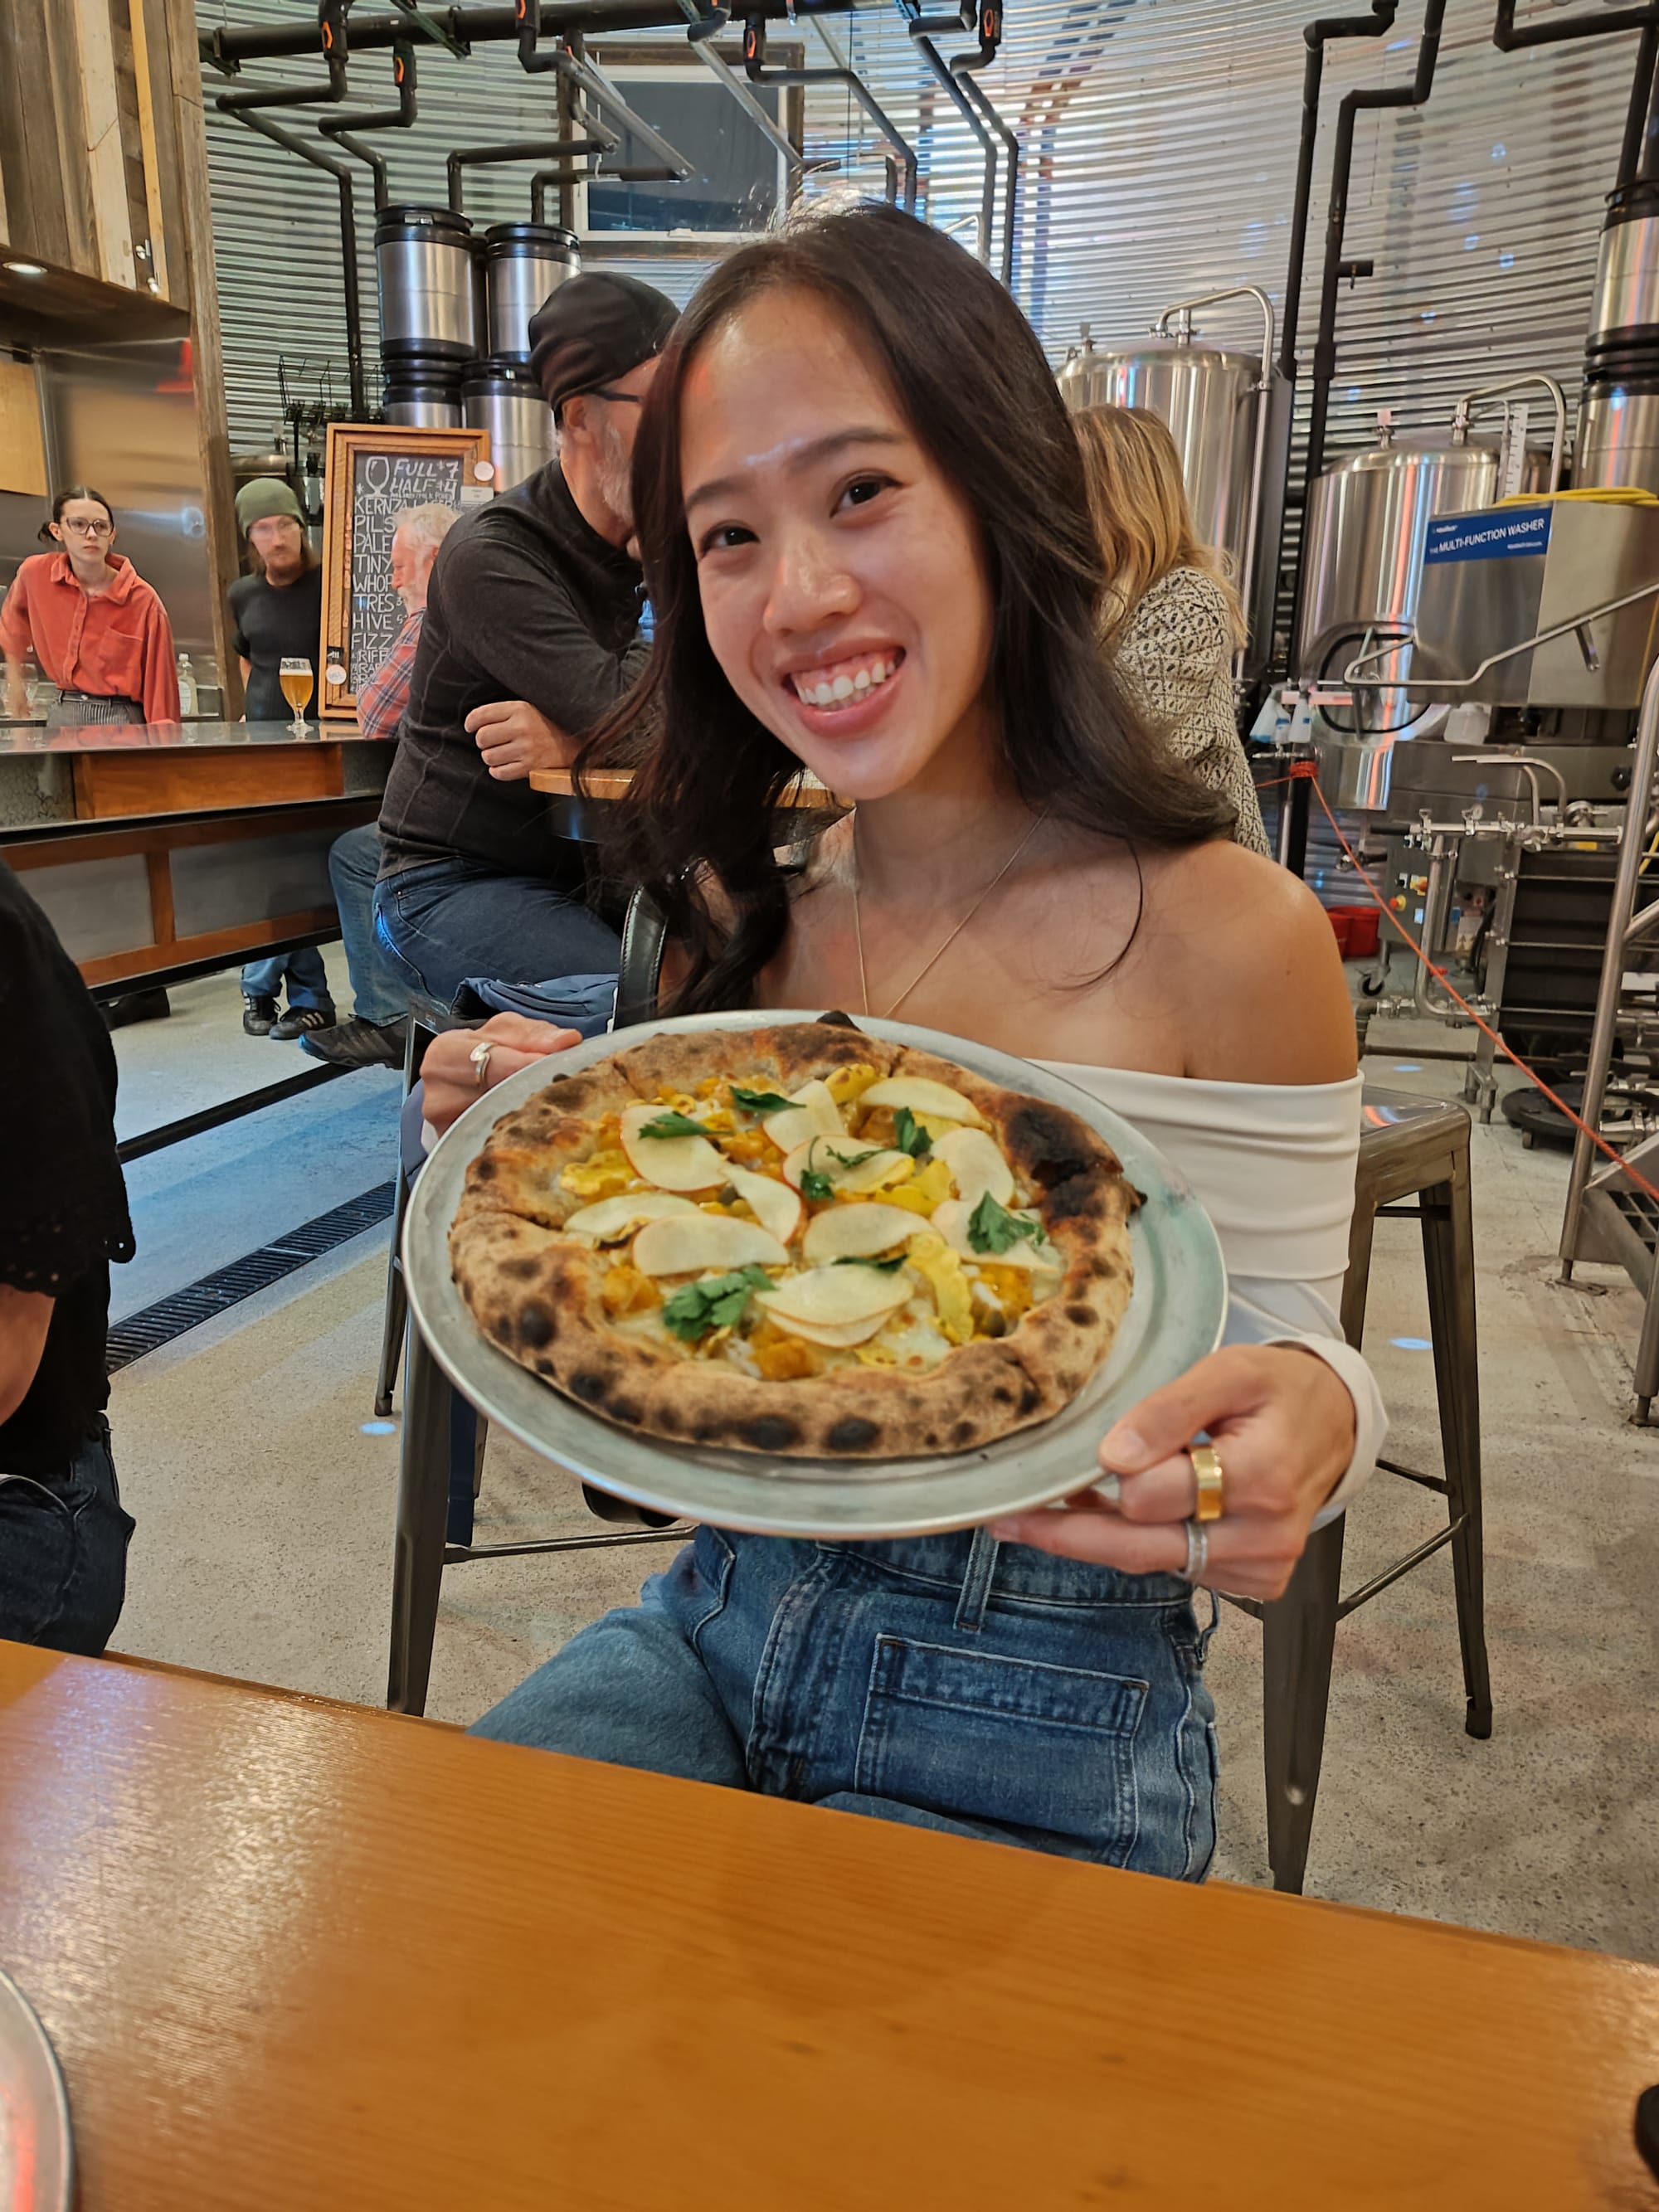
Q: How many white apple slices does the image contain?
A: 12